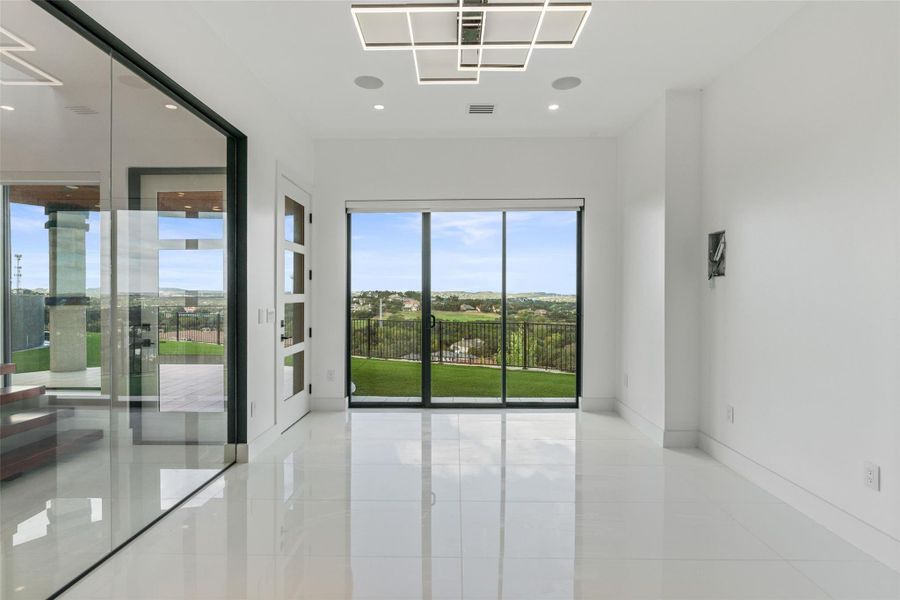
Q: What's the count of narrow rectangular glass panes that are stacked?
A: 4